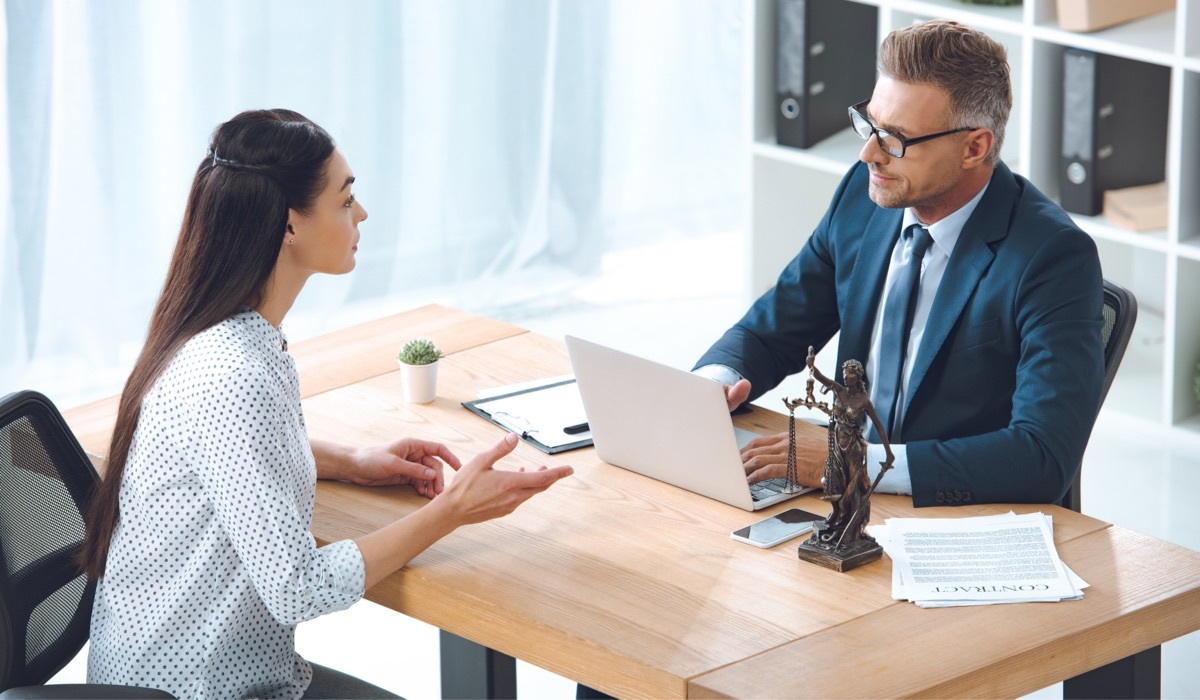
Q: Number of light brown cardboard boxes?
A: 2